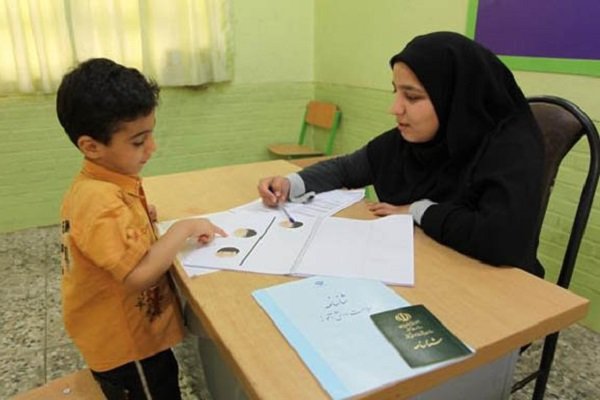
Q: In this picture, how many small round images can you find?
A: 3